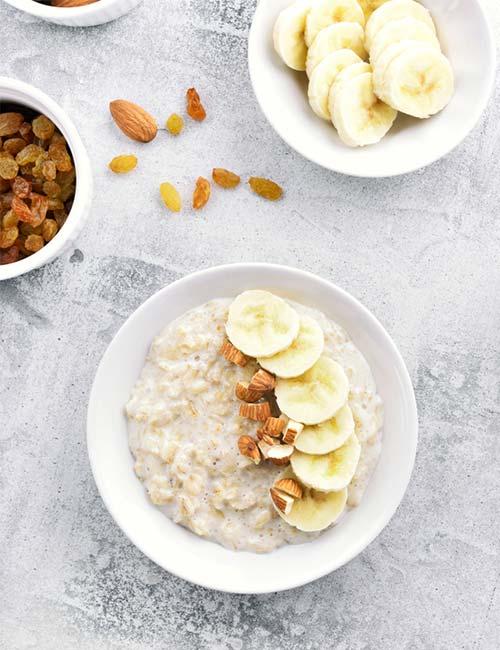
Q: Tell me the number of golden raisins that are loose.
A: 7